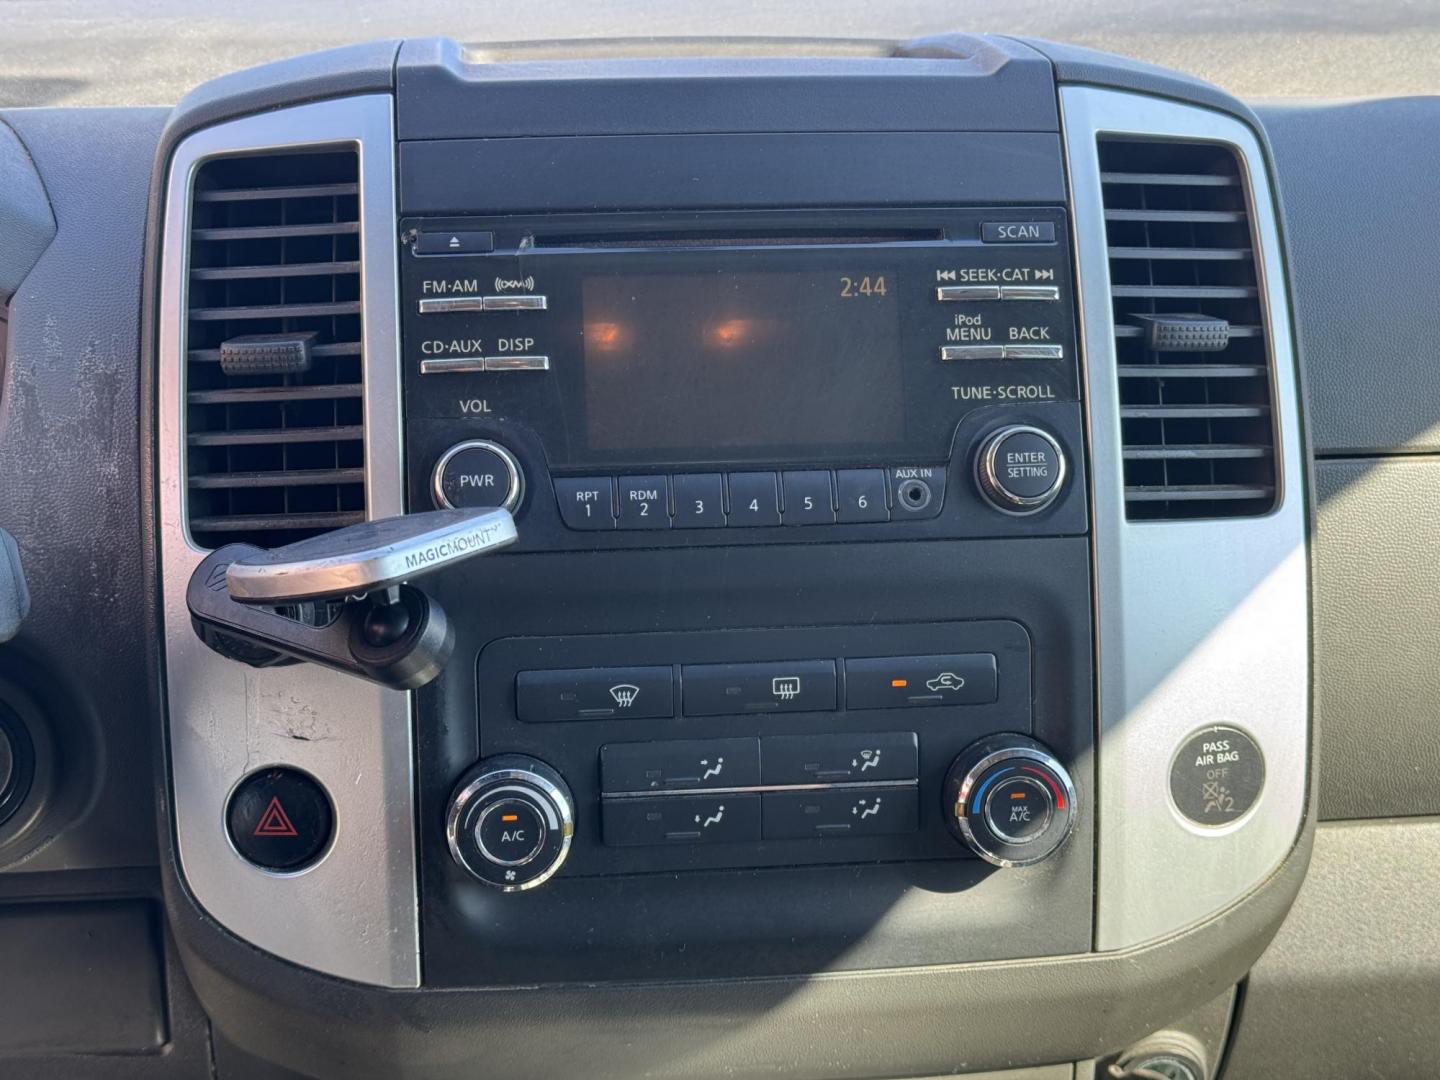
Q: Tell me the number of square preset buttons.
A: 6